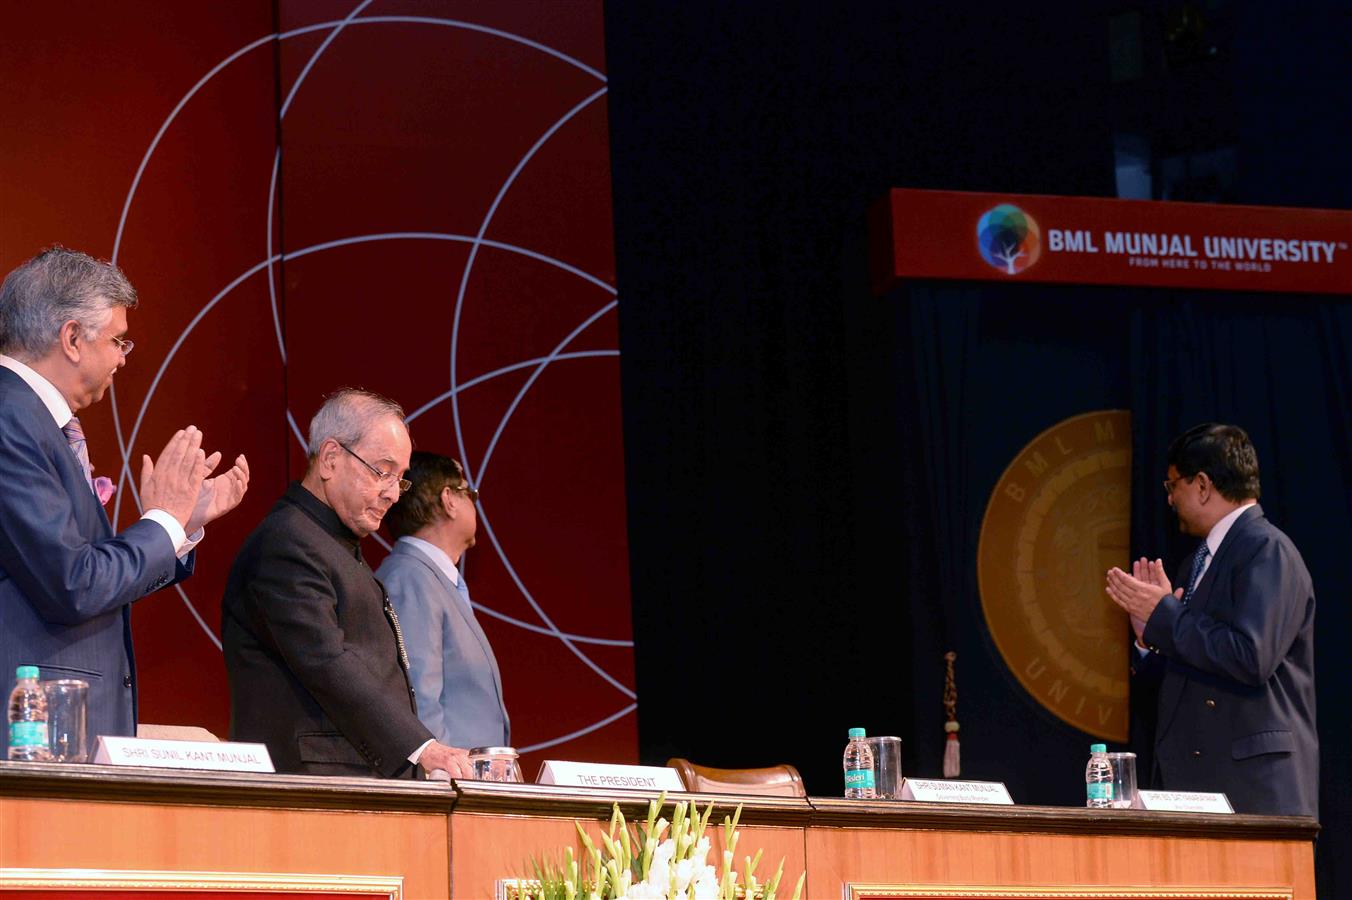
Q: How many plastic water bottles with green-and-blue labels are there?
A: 3